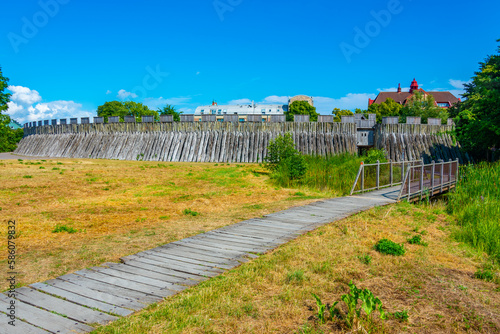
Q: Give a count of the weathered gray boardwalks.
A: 1